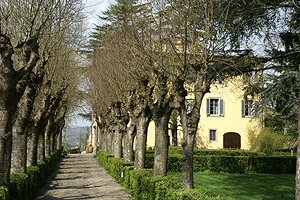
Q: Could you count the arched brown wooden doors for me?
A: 1